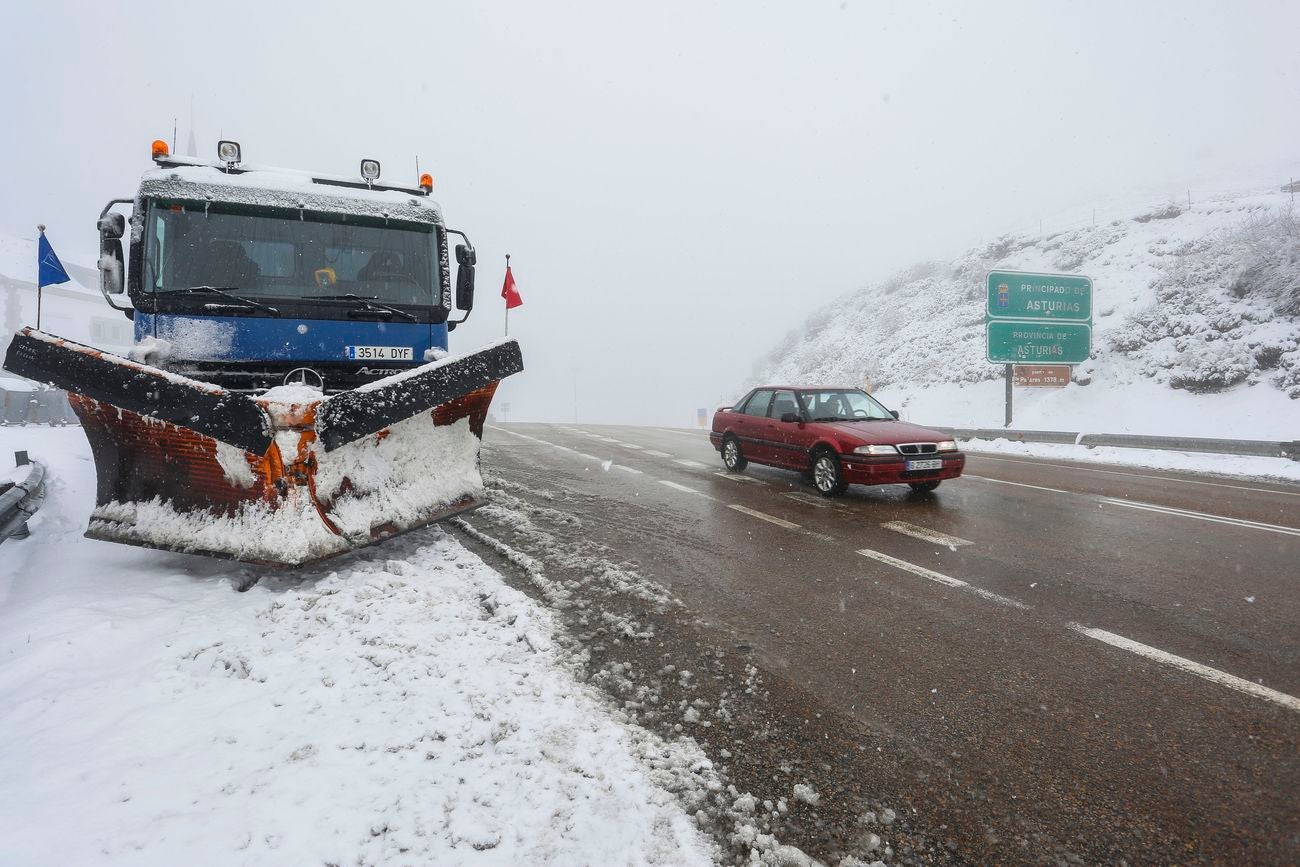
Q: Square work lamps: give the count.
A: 2